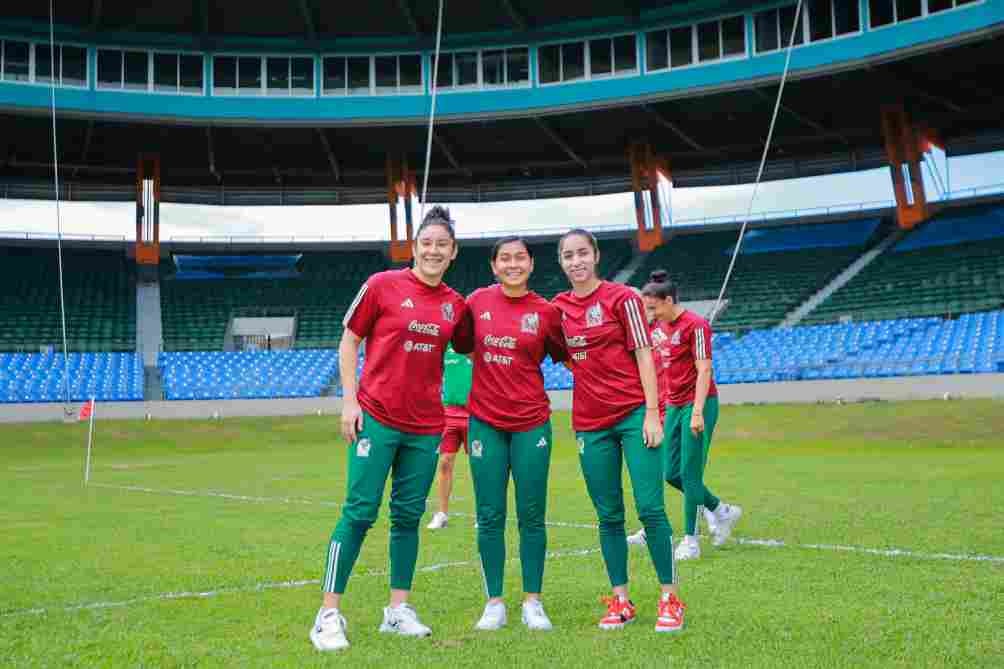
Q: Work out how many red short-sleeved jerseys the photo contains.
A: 4